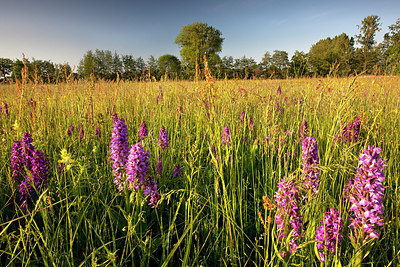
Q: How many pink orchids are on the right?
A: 4